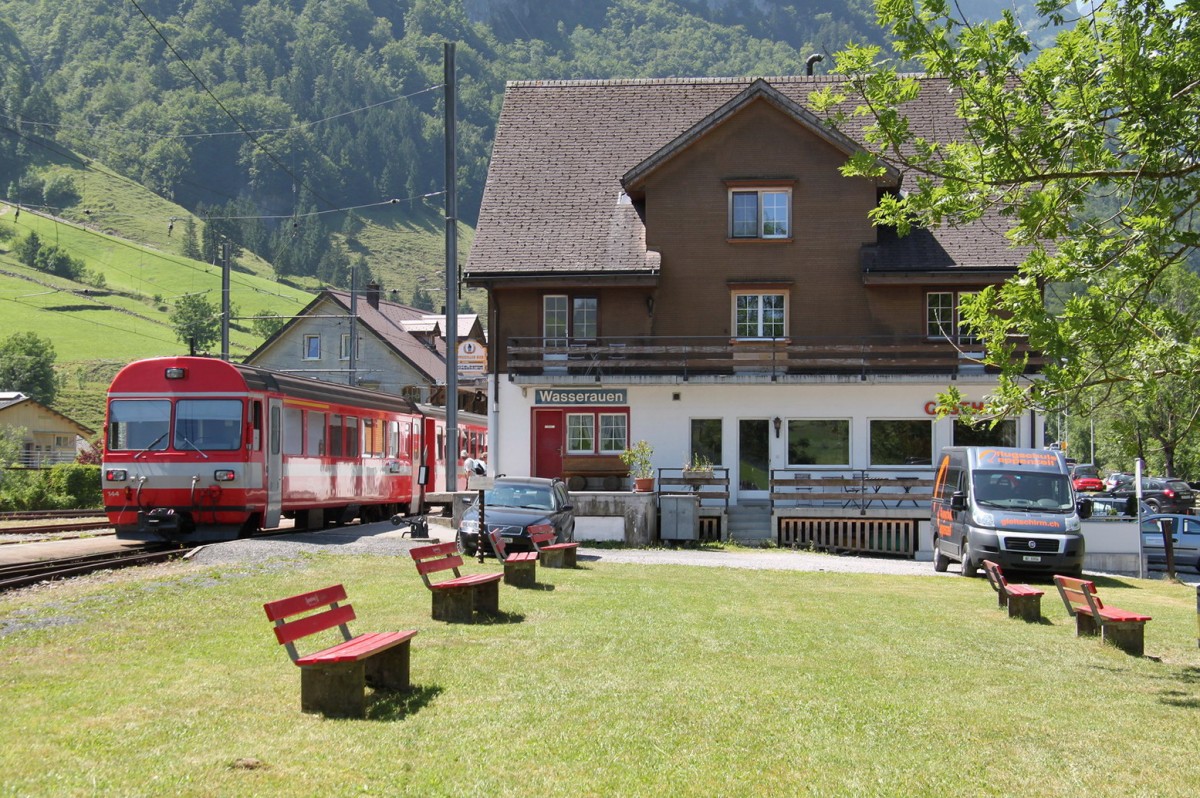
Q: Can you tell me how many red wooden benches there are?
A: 6